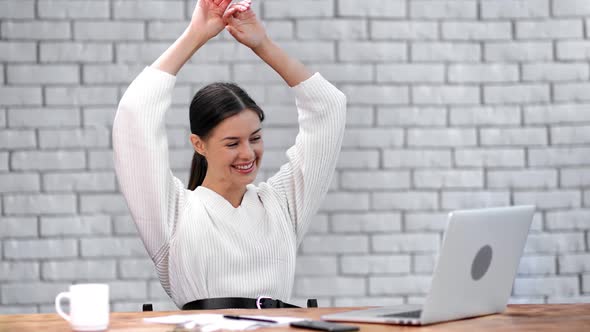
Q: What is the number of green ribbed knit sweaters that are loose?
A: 0